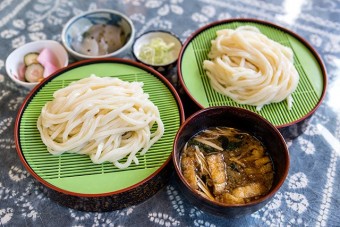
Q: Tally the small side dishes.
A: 3